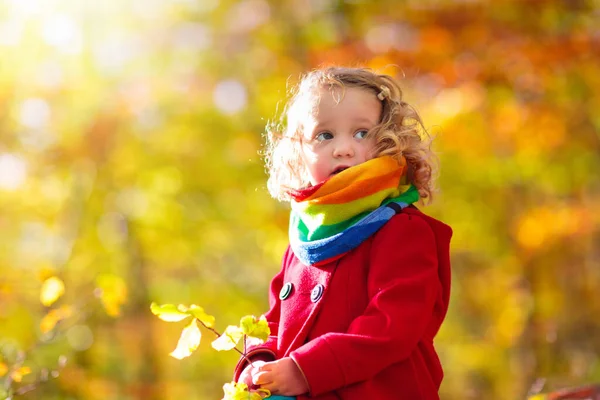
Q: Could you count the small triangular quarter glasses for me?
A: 0